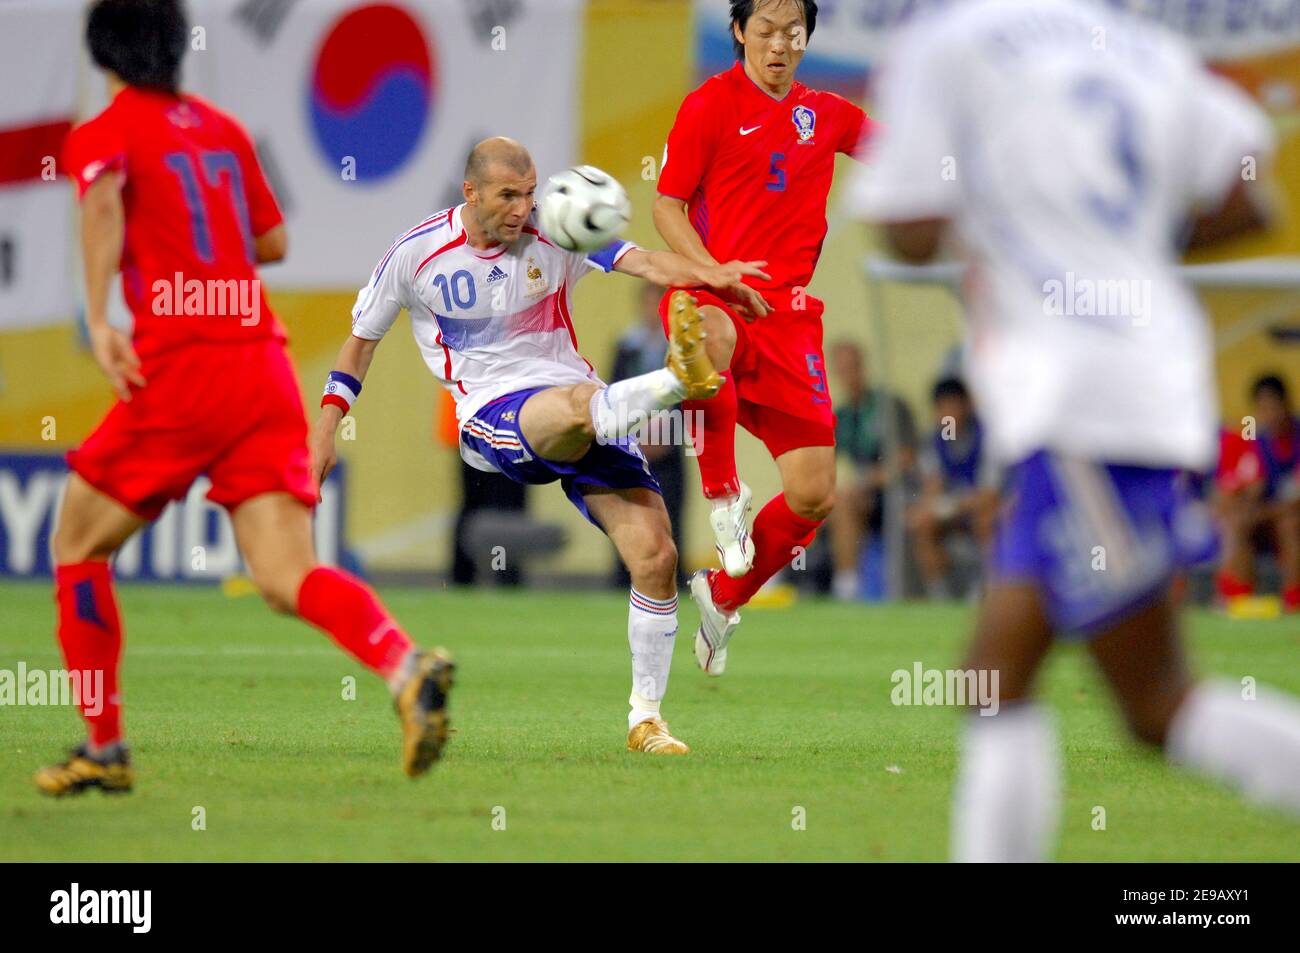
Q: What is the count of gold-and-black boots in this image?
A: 2